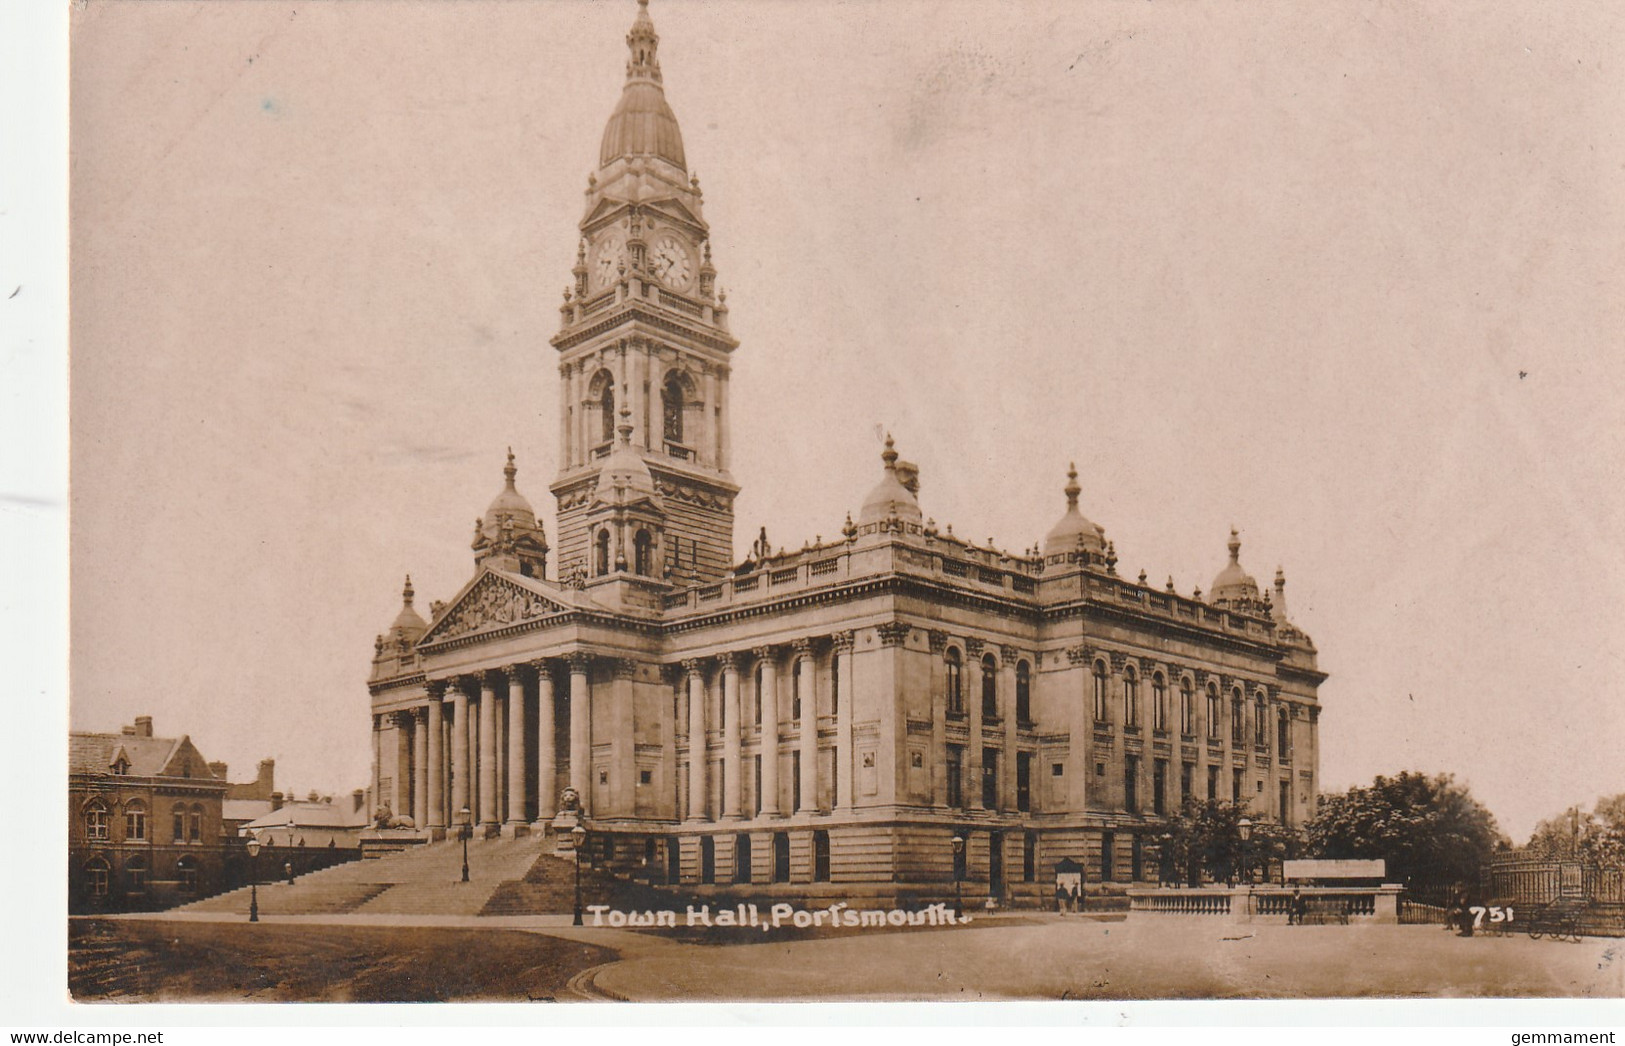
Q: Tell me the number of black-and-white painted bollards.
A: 0